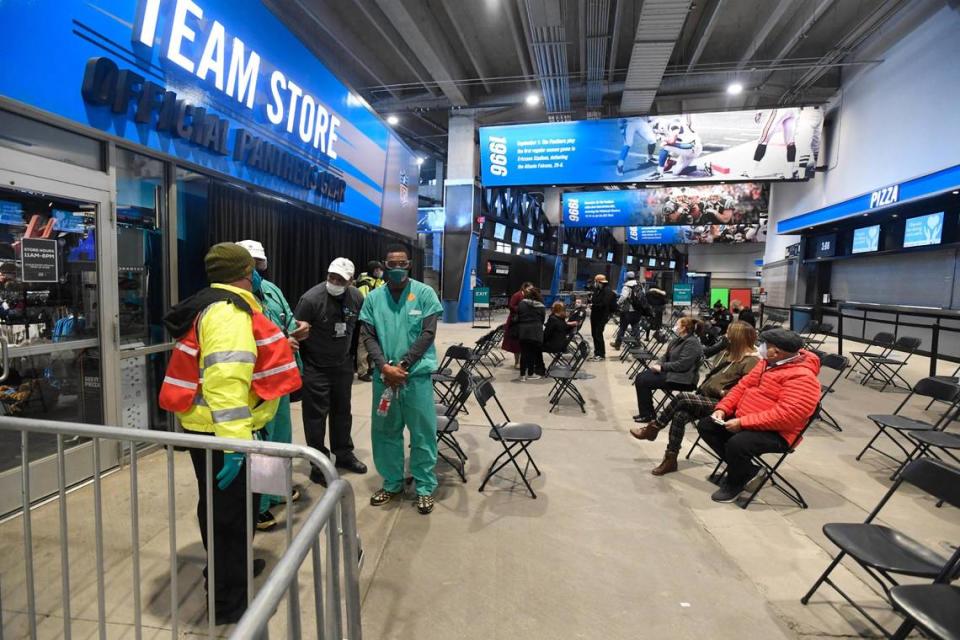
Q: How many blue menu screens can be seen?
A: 2